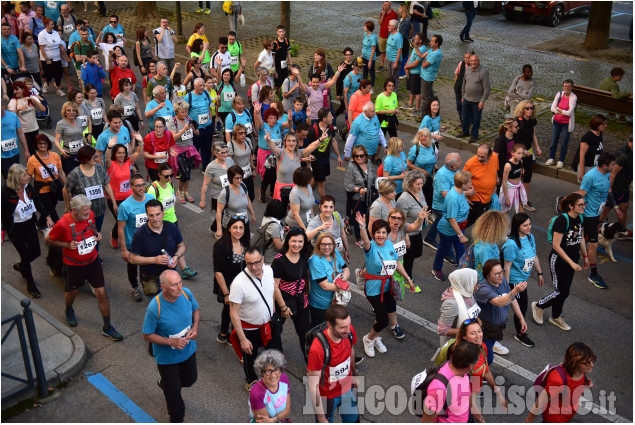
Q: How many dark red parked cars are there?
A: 1